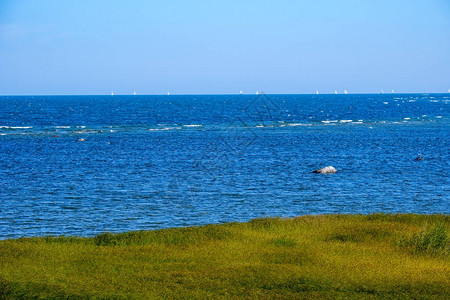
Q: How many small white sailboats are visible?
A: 11